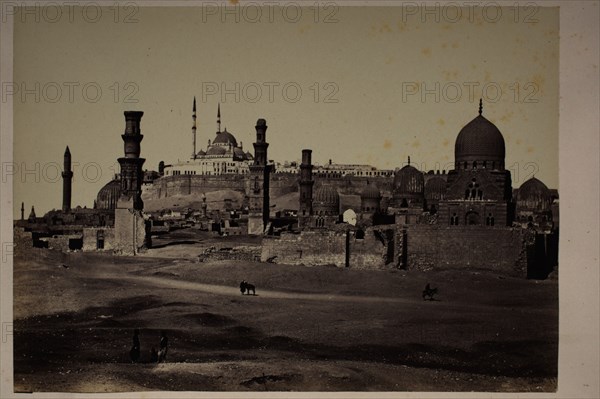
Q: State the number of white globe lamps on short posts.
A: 0